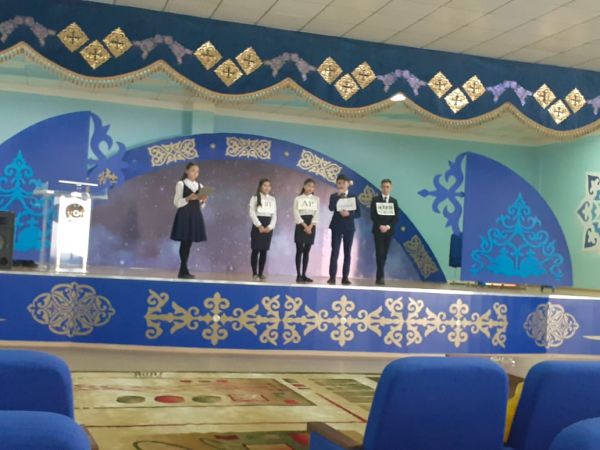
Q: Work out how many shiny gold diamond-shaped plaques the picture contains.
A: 15